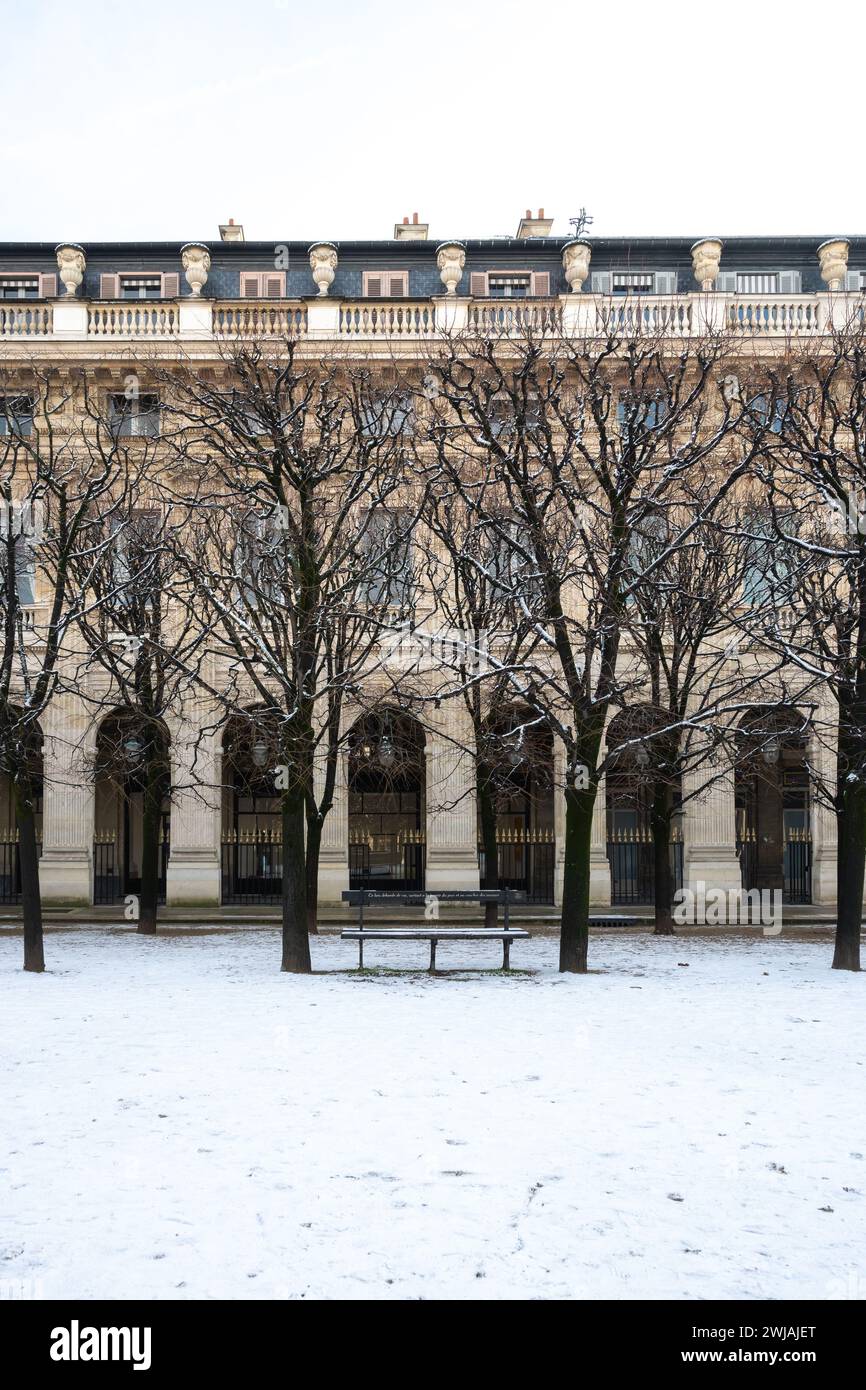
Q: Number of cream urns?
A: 7